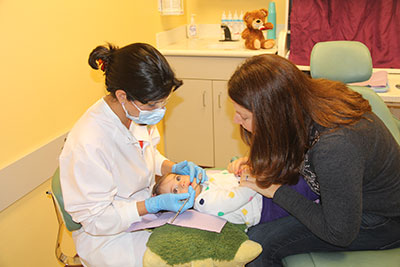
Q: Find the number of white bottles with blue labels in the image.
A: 4